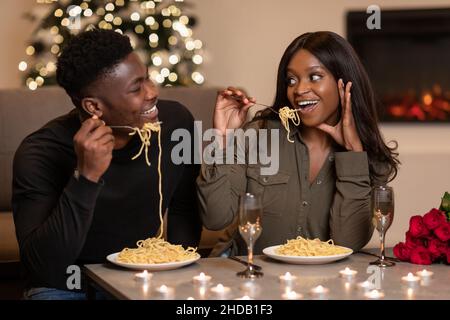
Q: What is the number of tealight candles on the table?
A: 14